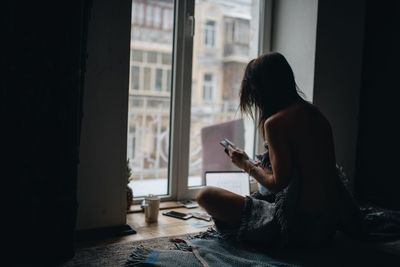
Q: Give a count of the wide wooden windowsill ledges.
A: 1